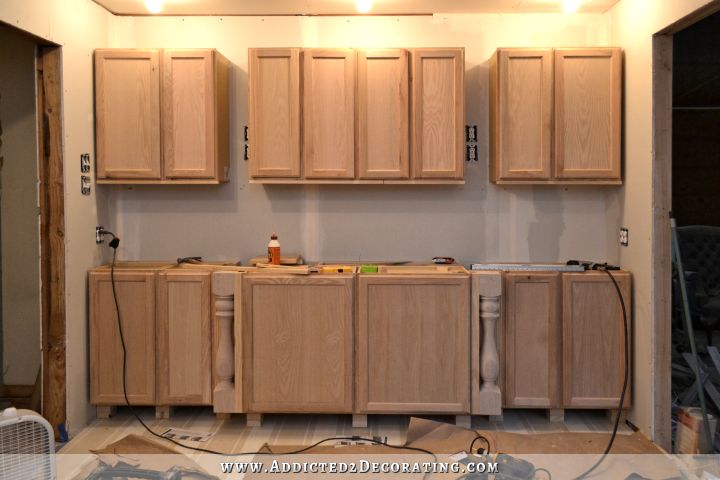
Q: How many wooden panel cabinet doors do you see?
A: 14